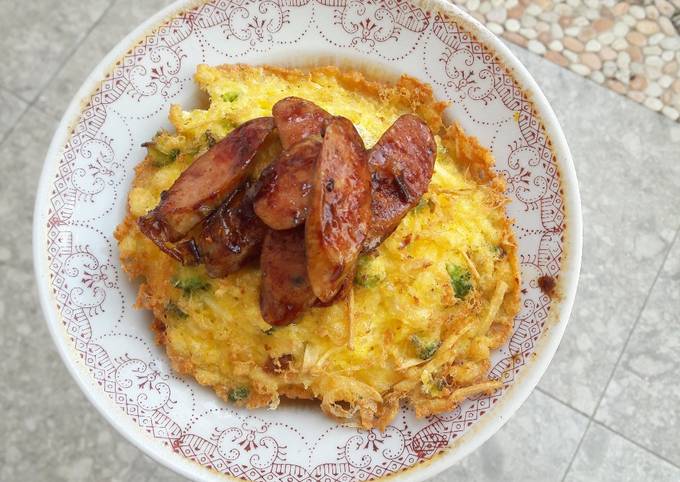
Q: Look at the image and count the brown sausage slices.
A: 7